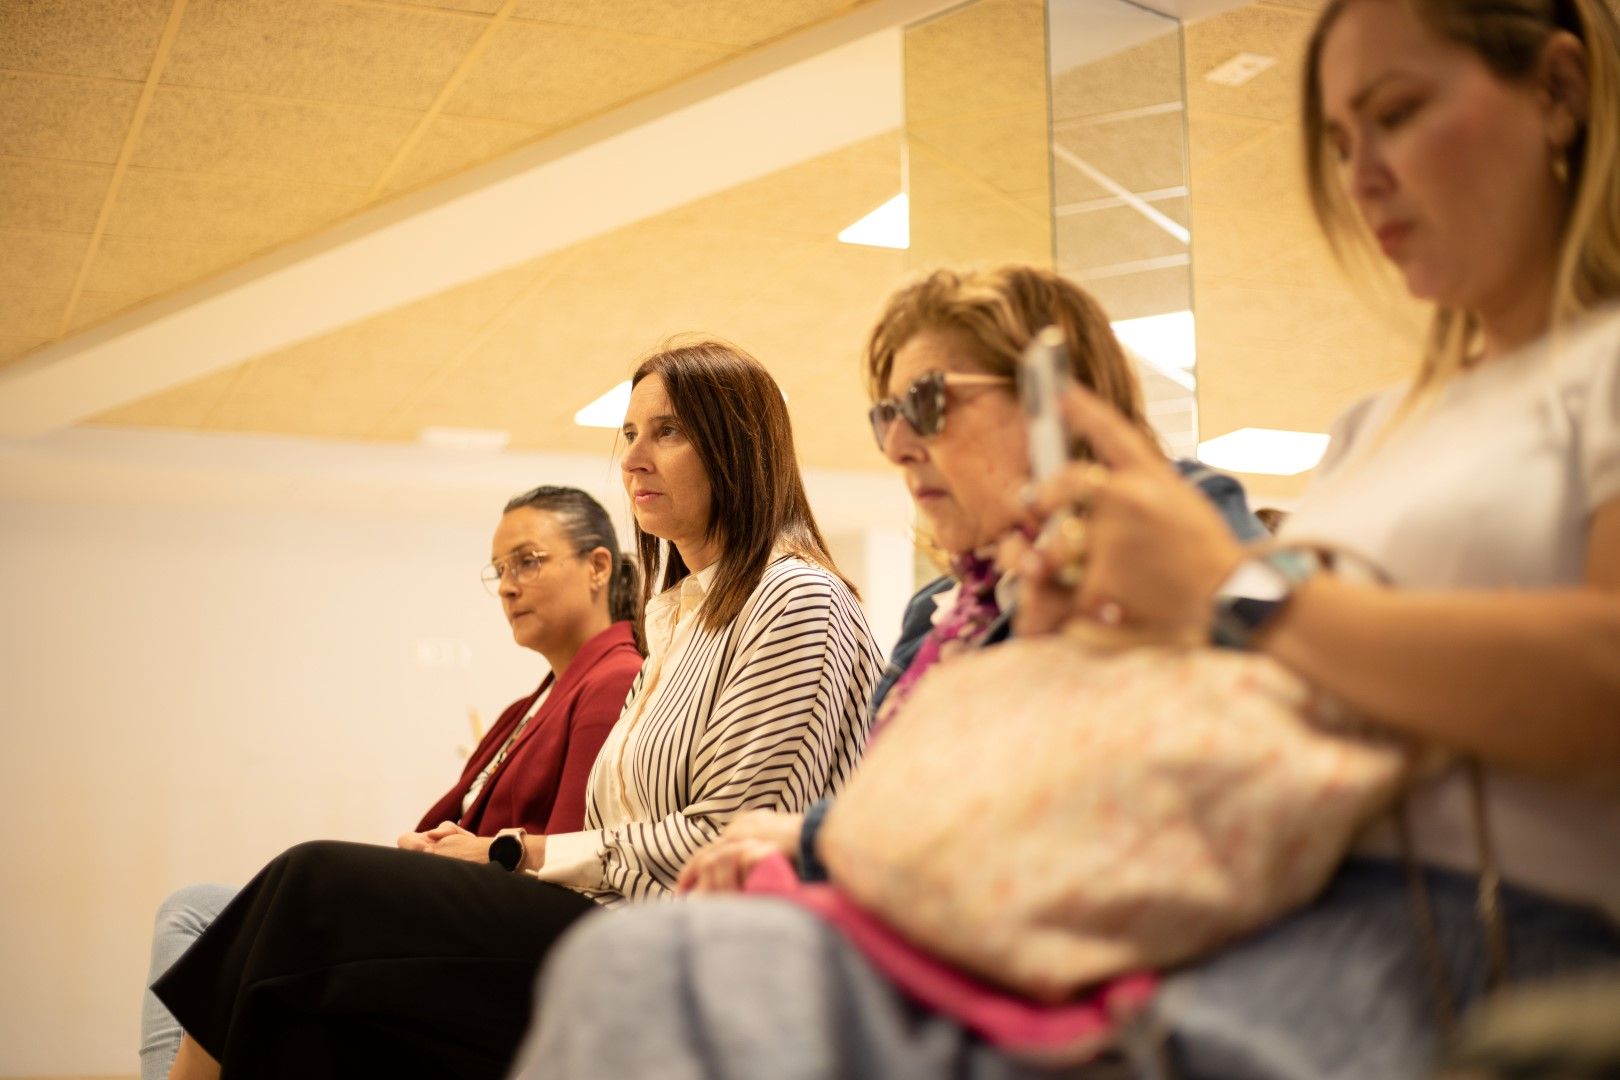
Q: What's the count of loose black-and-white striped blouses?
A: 1